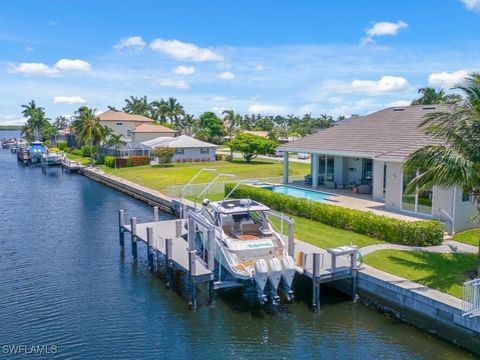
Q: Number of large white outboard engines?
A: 3